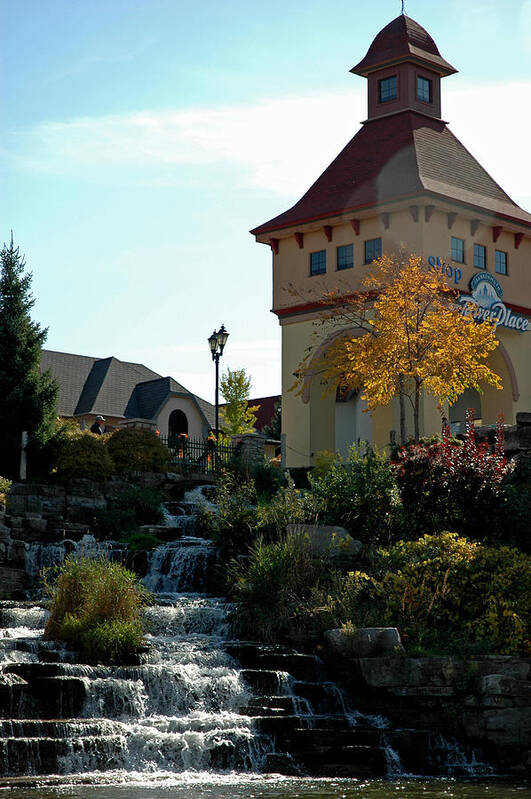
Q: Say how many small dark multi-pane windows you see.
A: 8